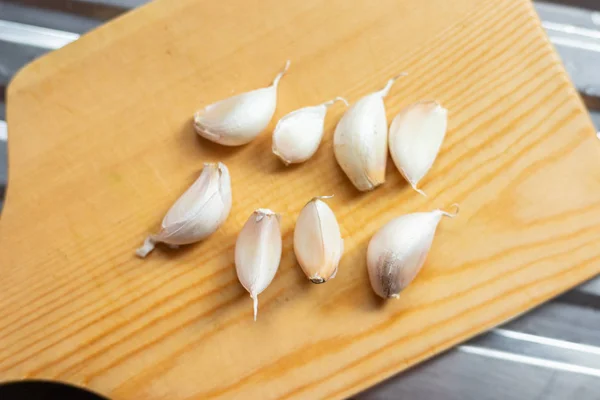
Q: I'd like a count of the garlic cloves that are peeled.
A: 0